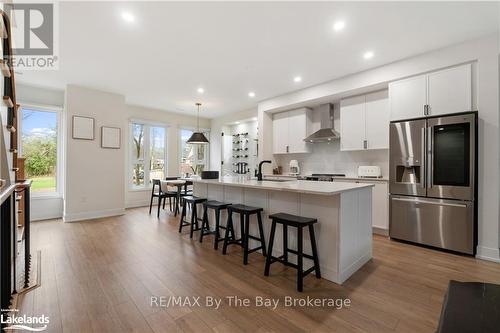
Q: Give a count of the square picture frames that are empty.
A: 2